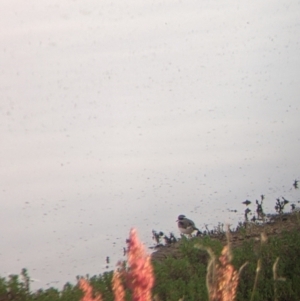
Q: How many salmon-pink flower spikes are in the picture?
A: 4